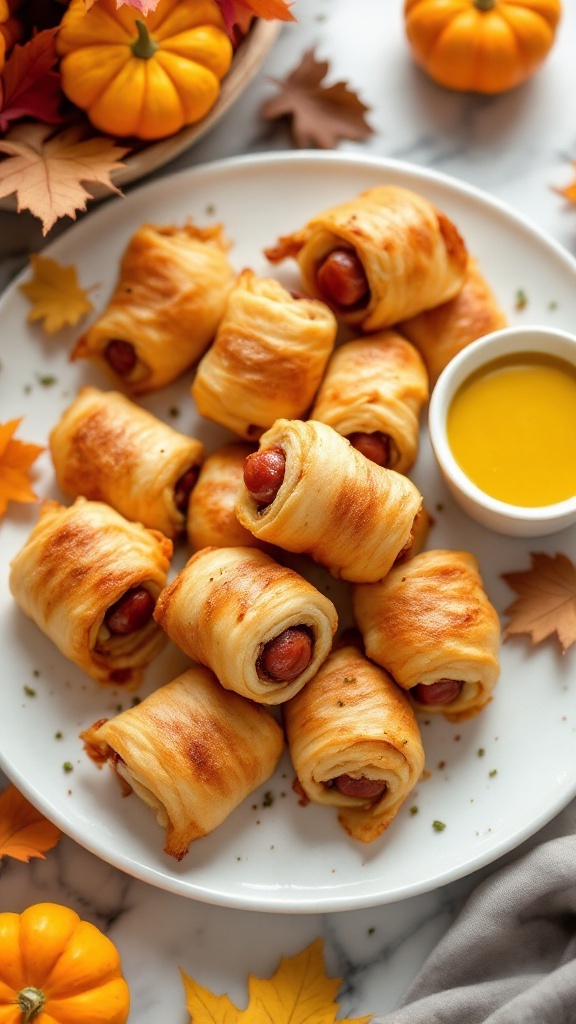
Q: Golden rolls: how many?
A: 13